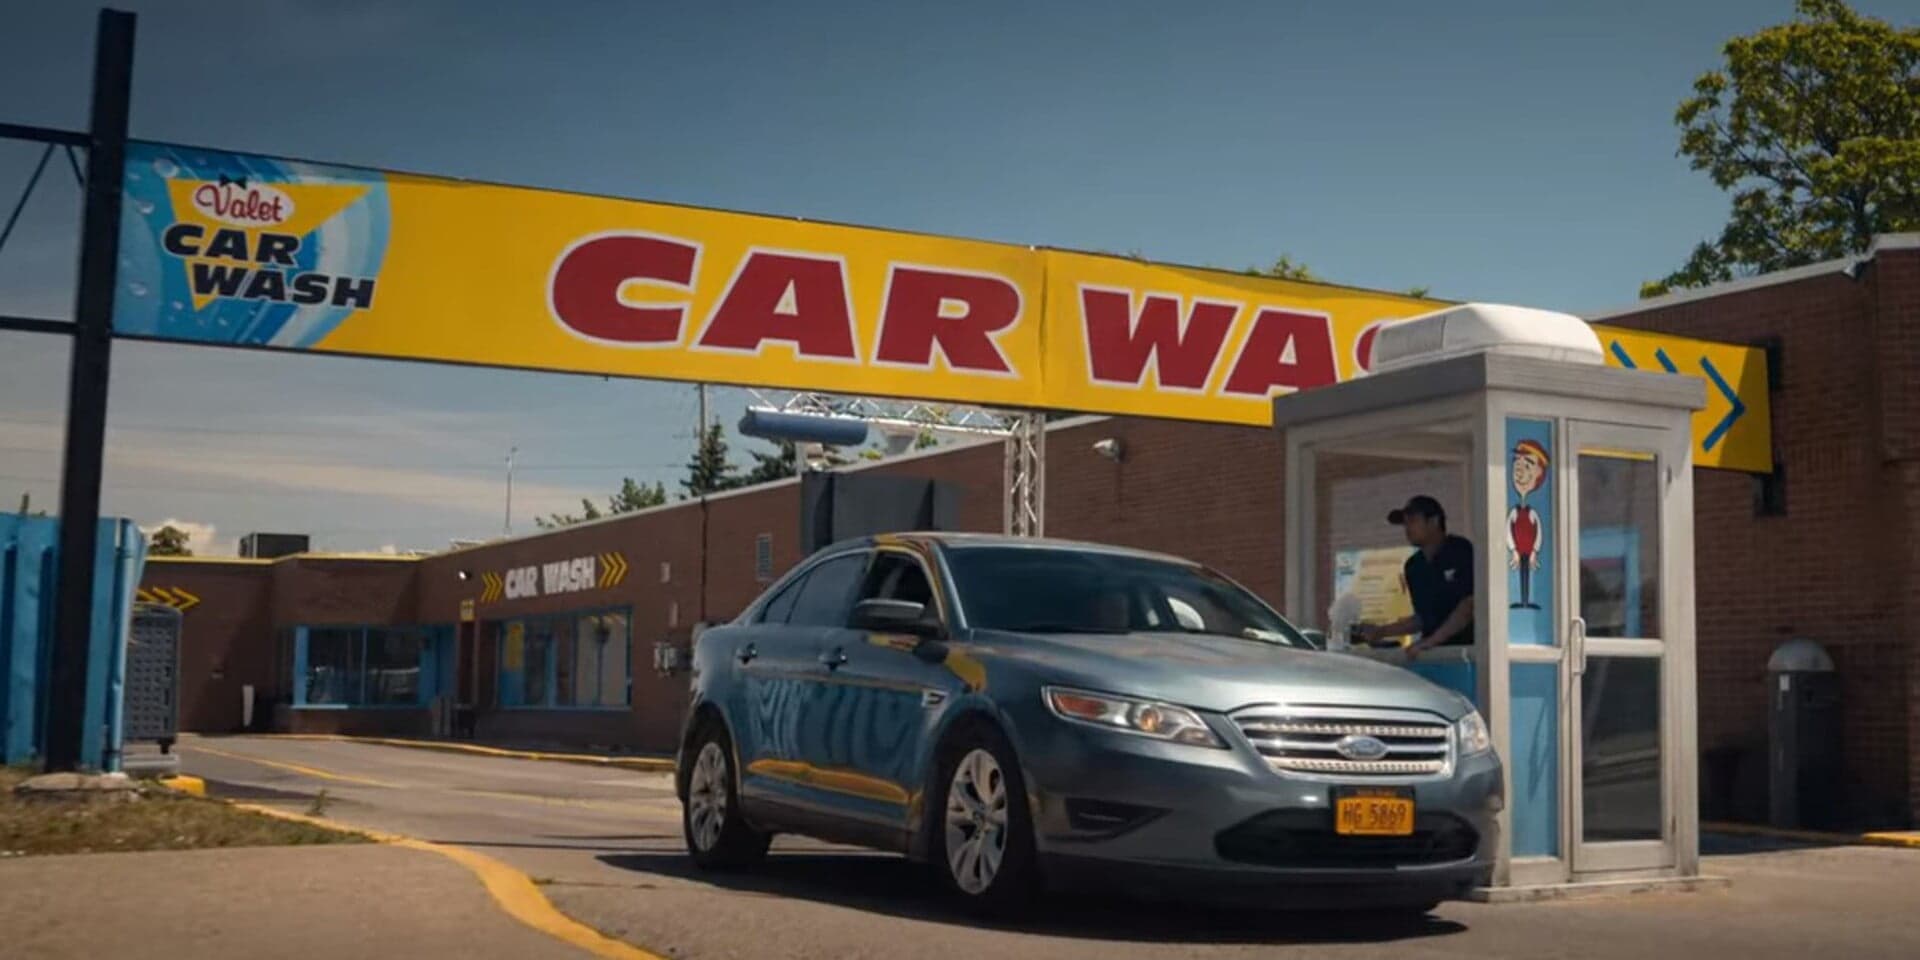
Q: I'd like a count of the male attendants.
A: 1